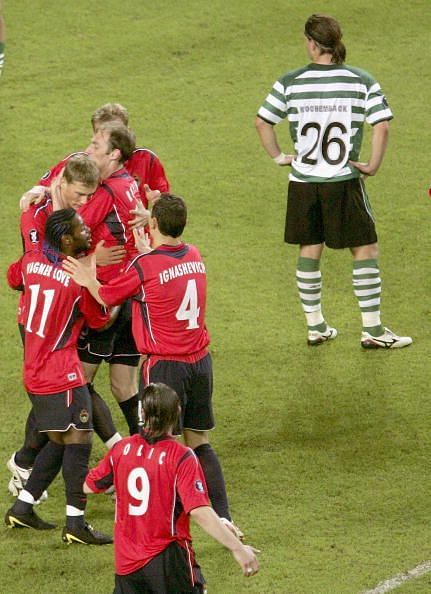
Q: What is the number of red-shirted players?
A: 6